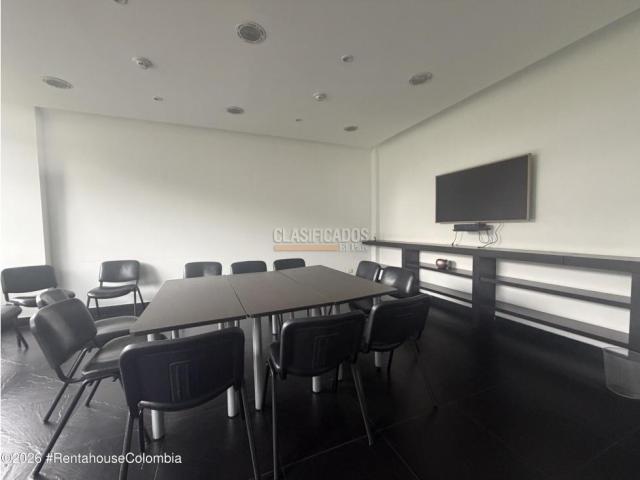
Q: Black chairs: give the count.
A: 13